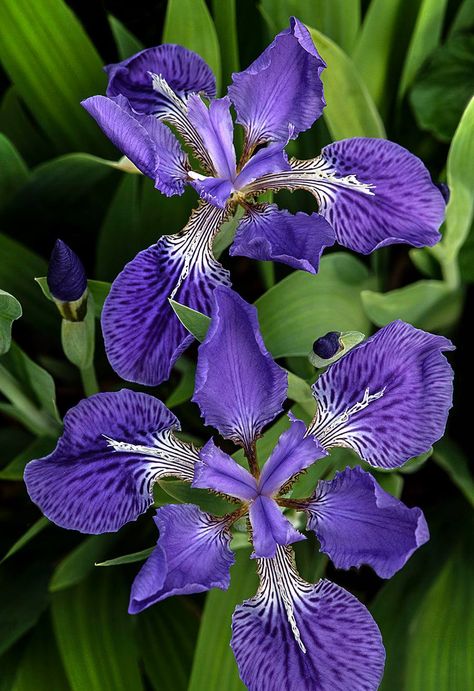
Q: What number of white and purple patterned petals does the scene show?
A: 6